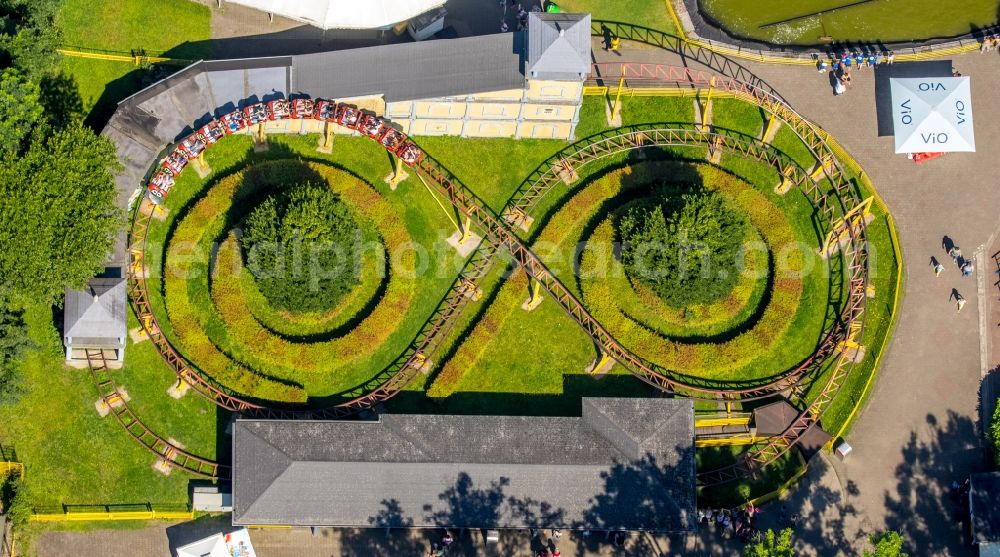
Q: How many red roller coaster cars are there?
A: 13